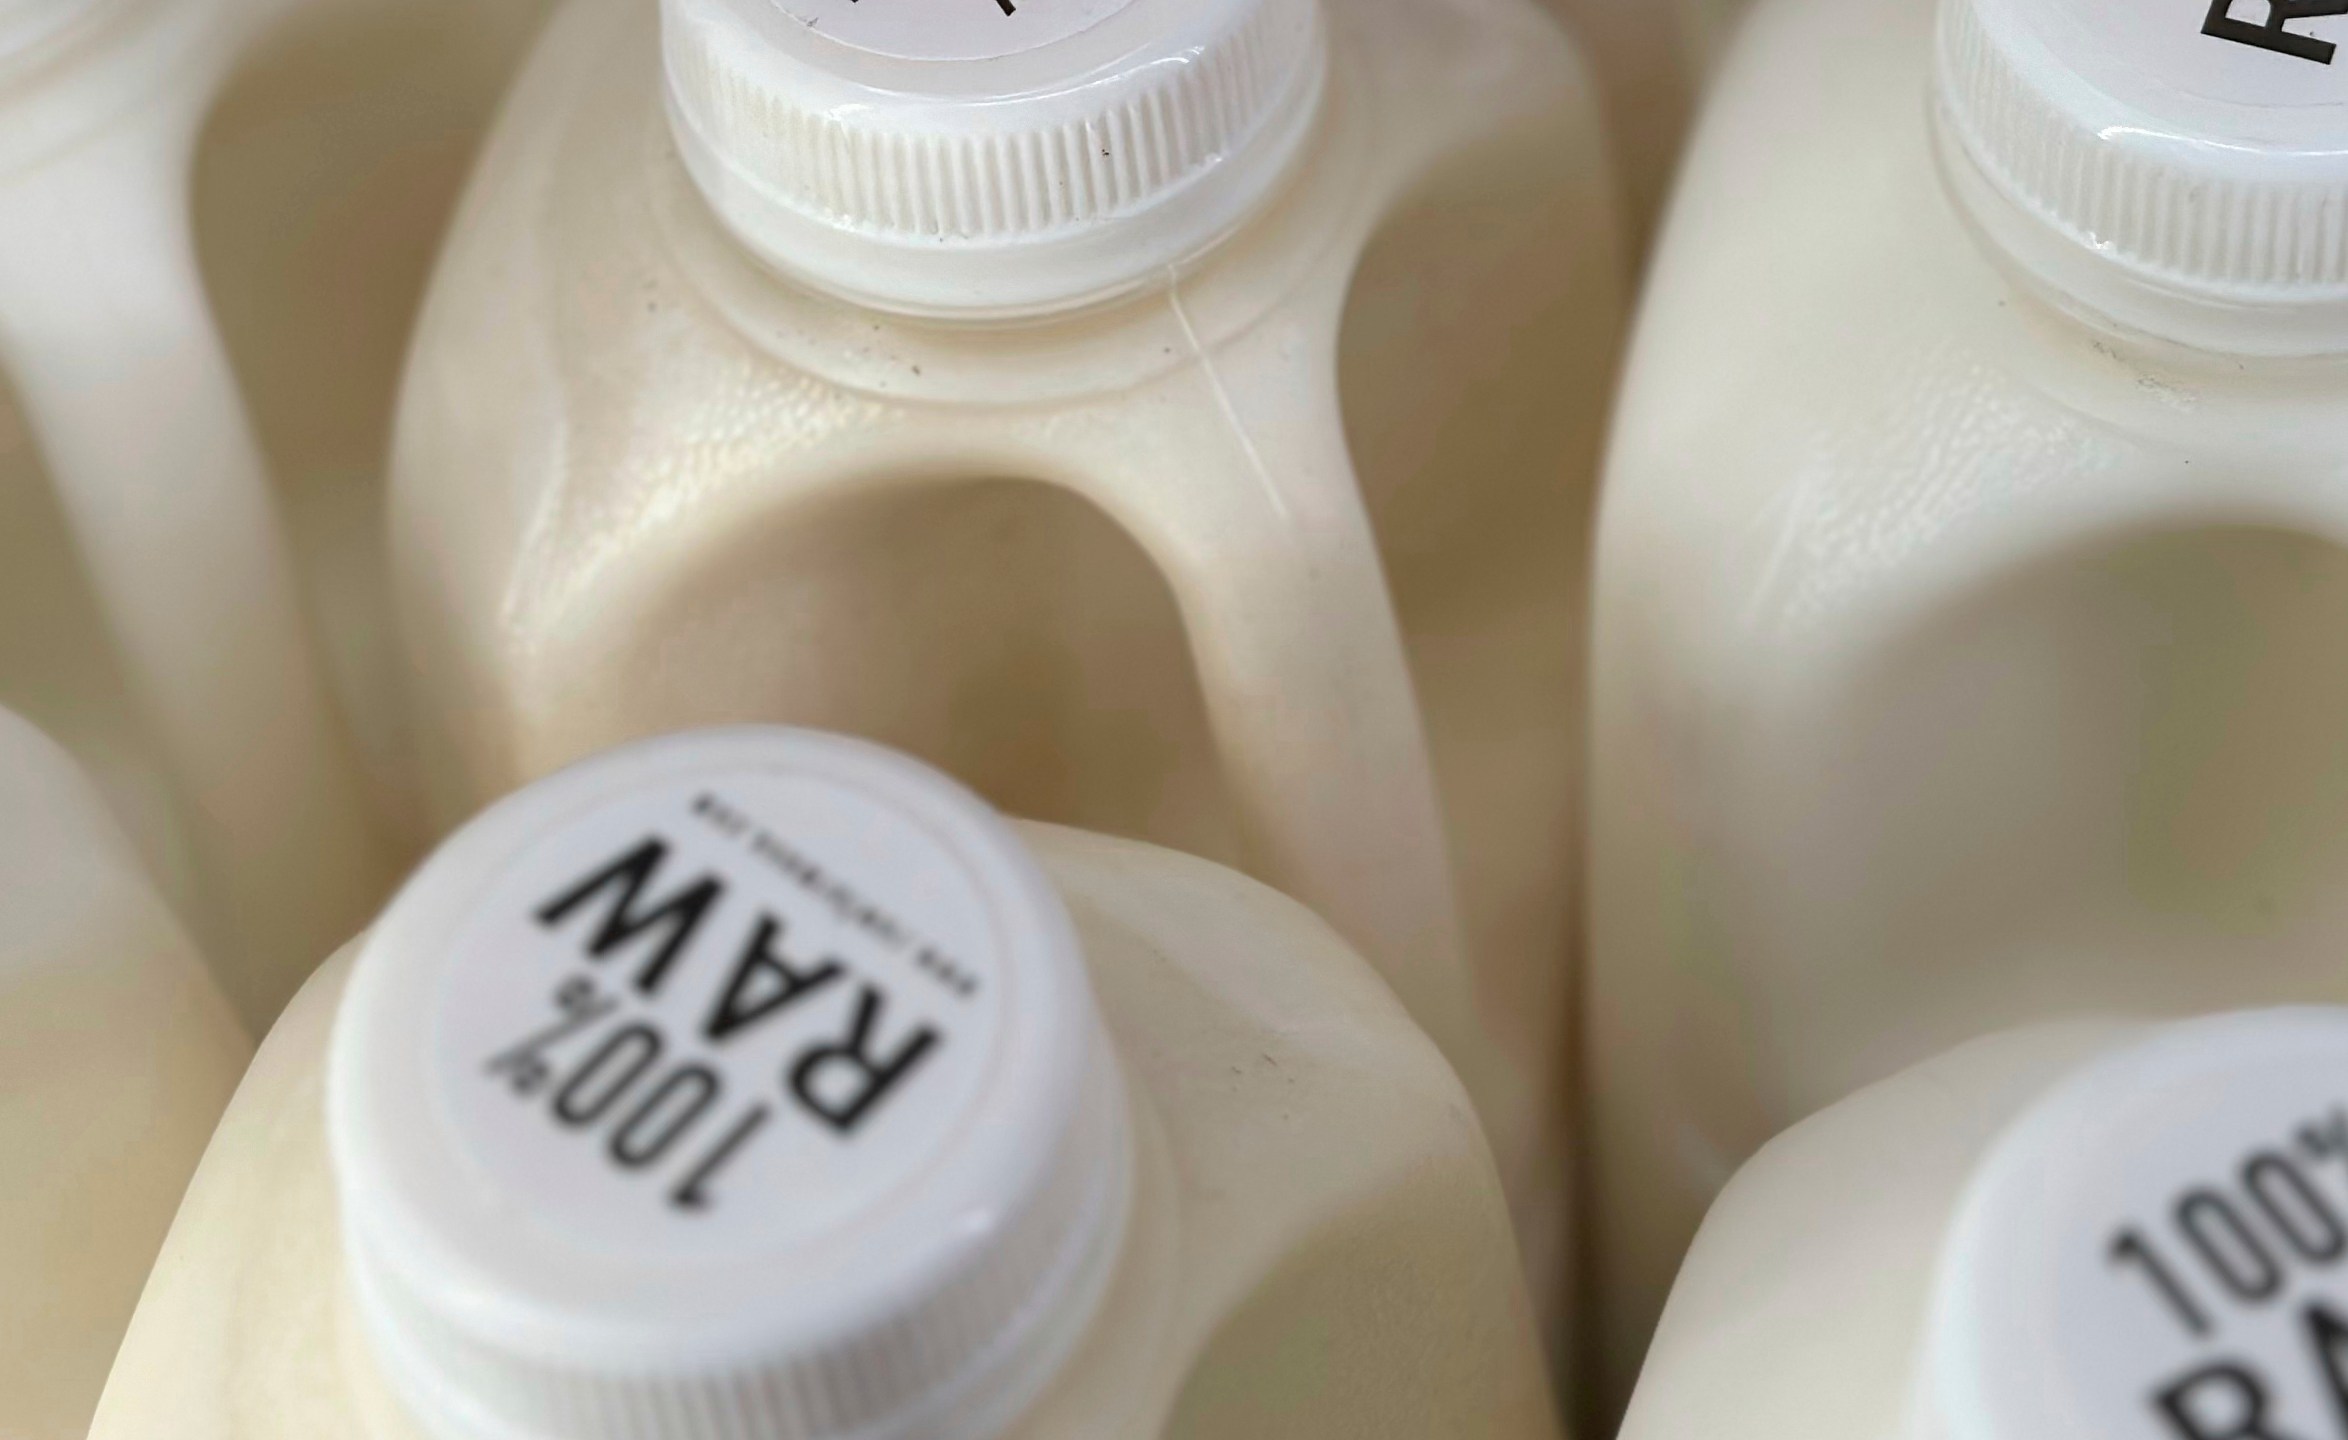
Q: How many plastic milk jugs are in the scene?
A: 6